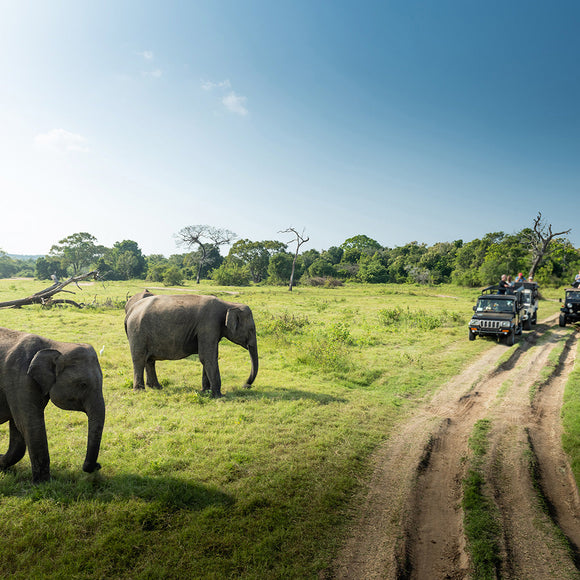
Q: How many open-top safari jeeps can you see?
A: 3